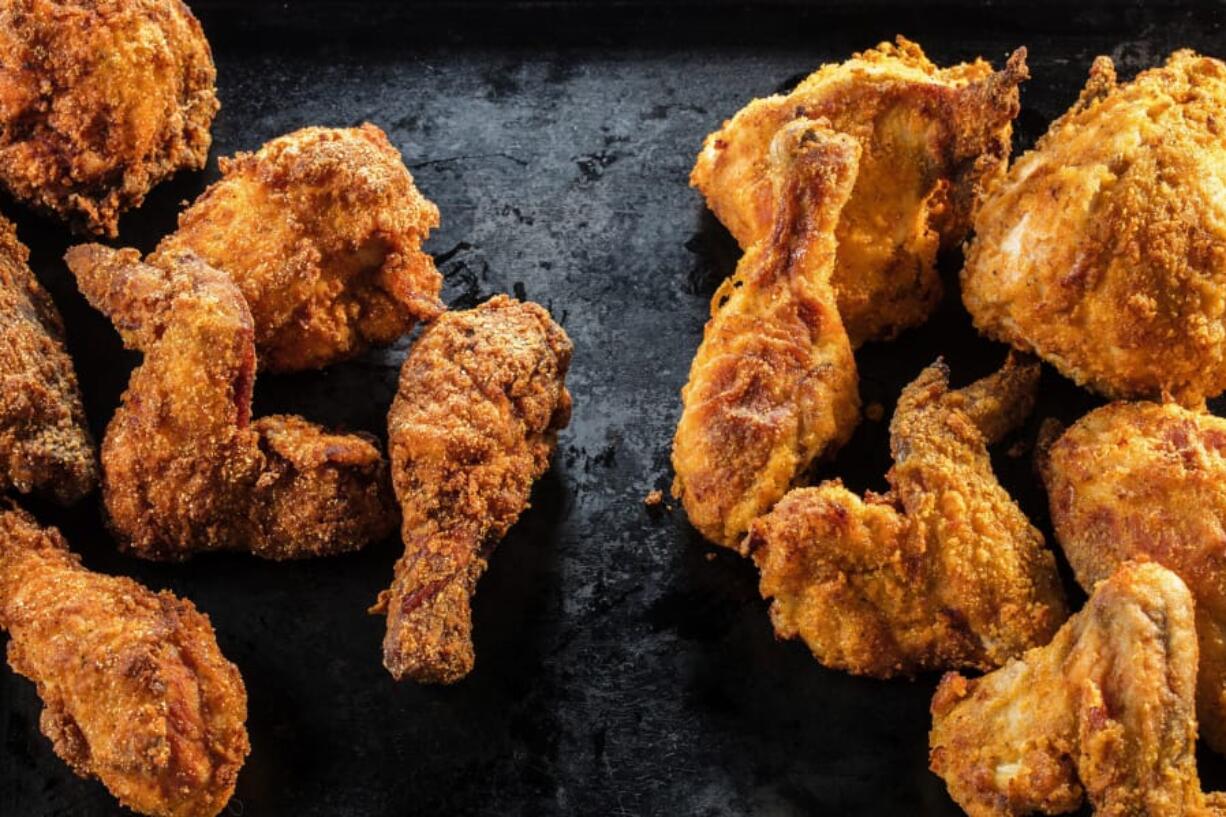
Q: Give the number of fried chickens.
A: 12